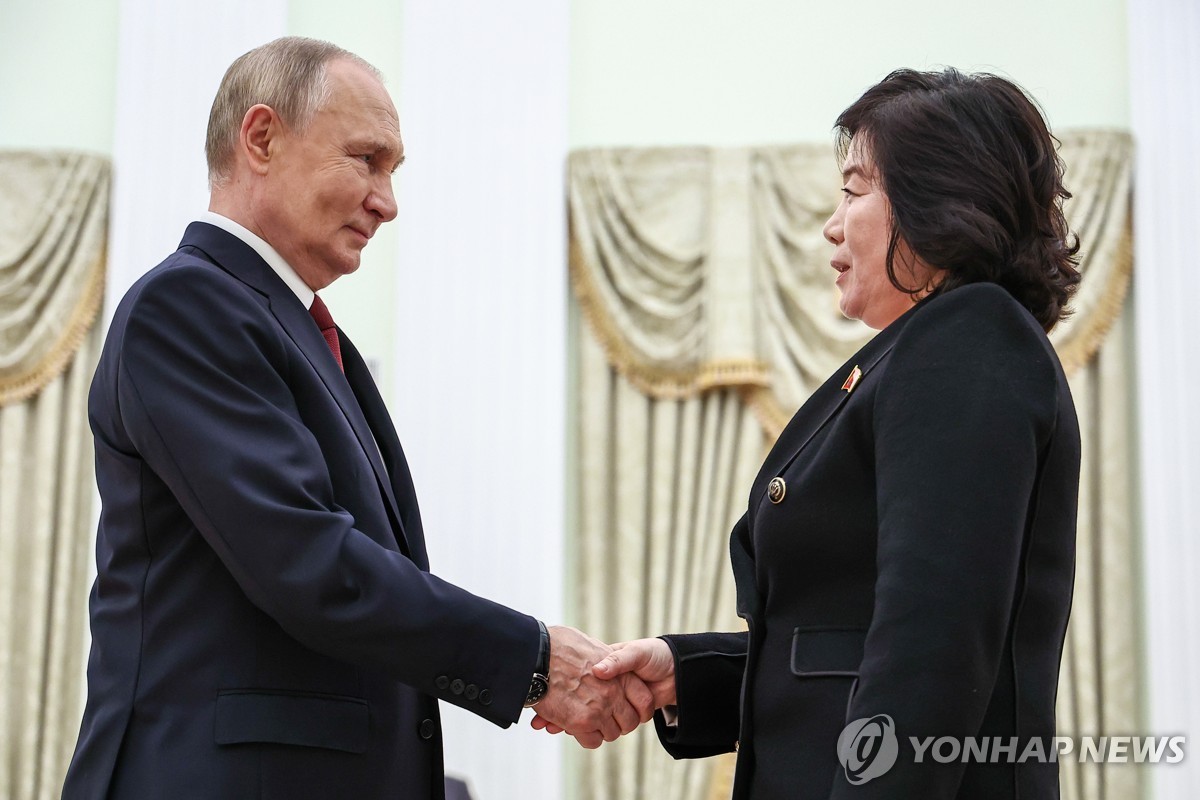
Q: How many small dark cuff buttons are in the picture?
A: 4